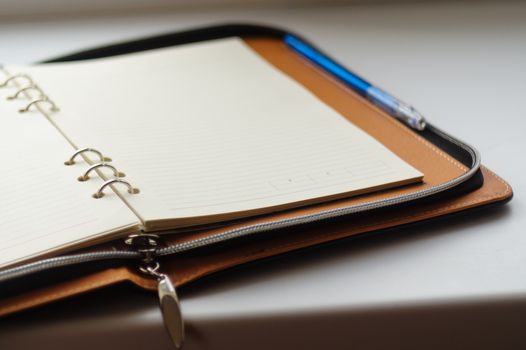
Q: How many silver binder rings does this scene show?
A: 6